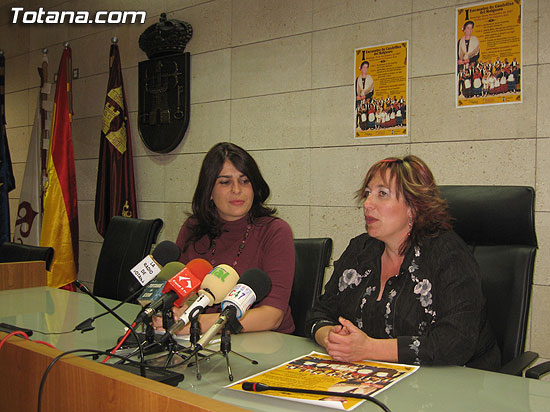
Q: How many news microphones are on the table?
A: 5